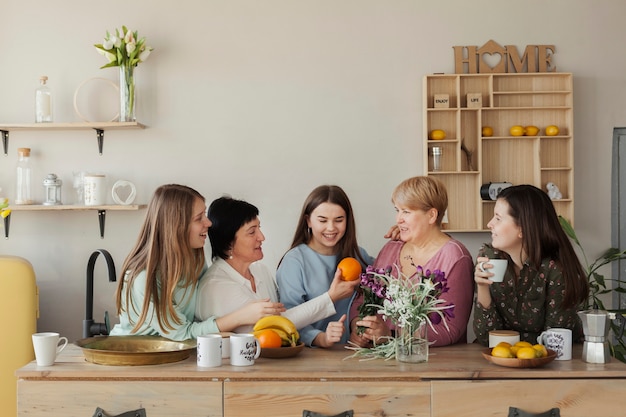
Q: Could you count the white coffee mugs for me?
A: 5